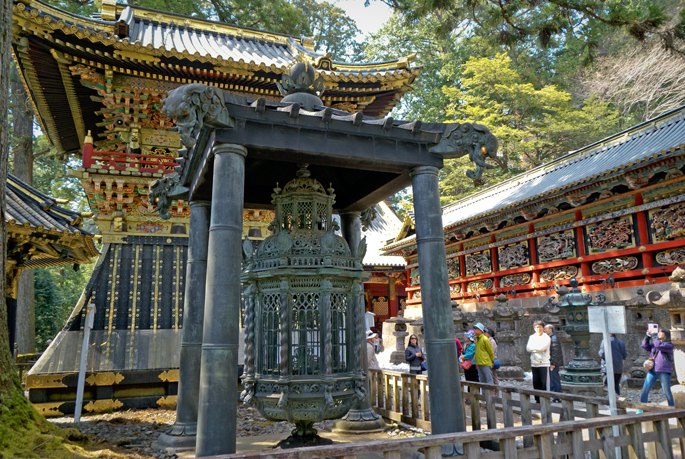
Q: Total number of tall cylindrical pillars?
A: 4